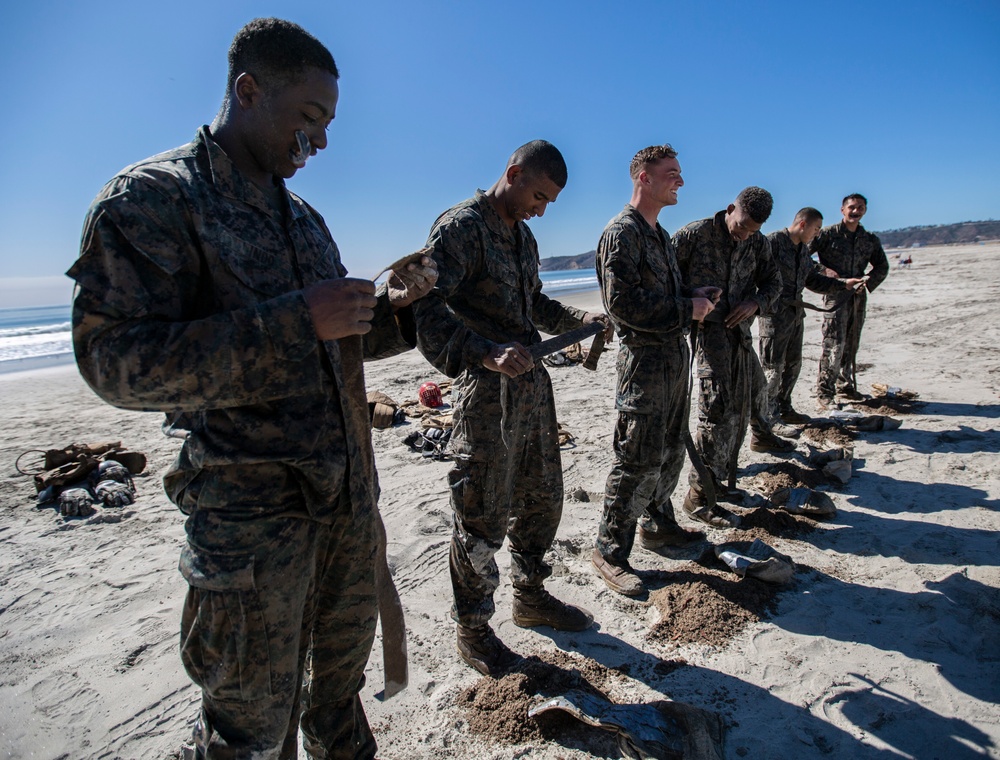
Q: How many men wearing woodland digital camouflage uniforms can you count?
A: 6